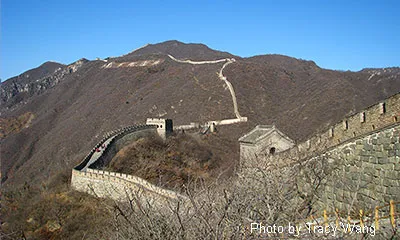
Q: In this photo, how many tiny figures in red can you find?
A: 2